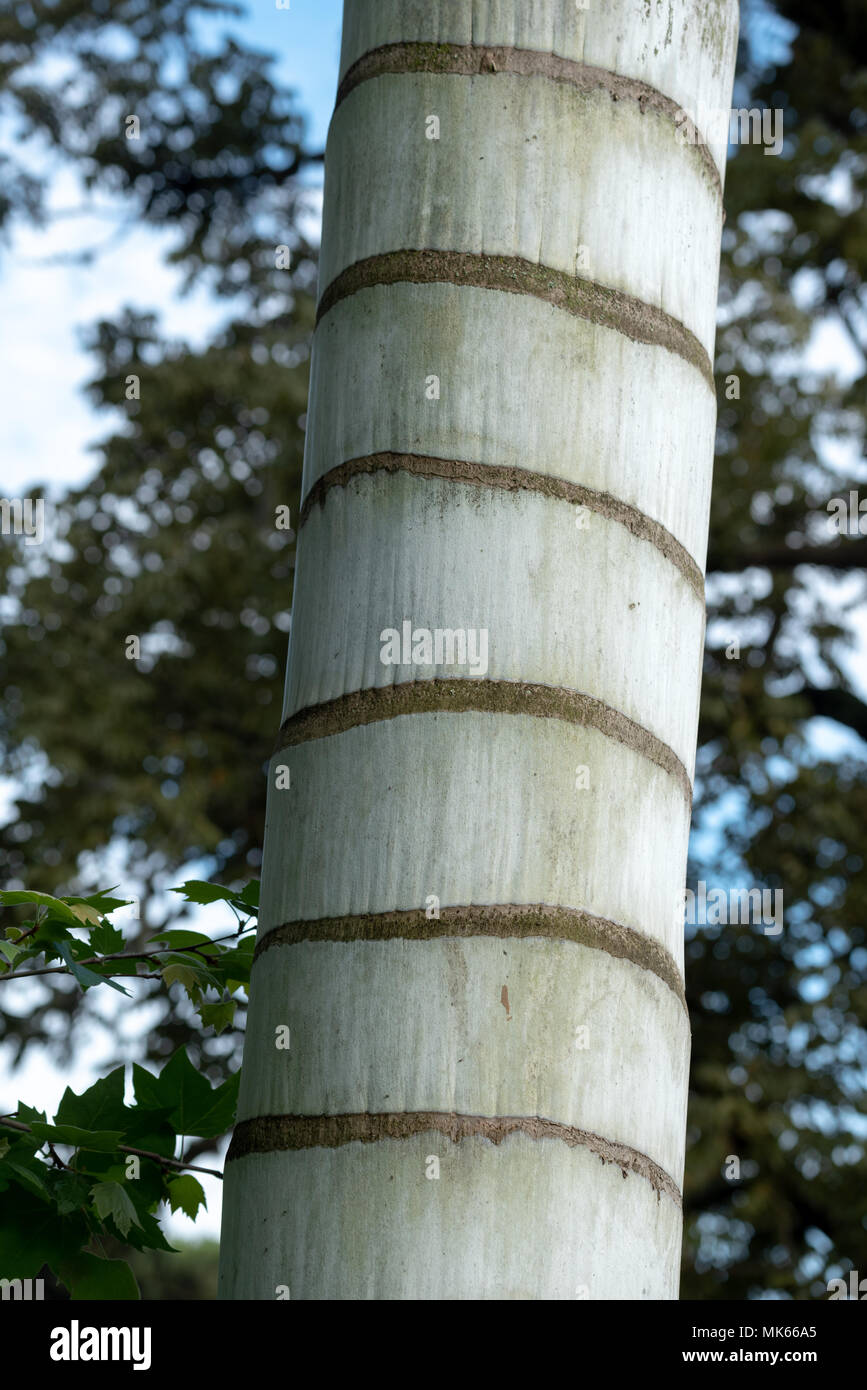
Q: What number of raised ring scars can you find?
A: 6